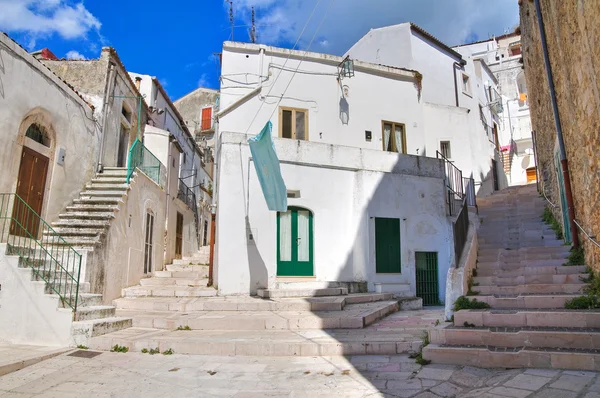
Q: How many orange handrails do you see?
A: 0